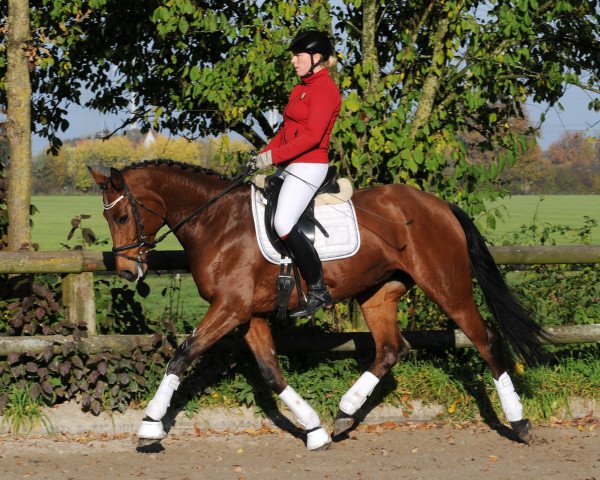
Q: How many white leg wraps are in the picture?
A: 4